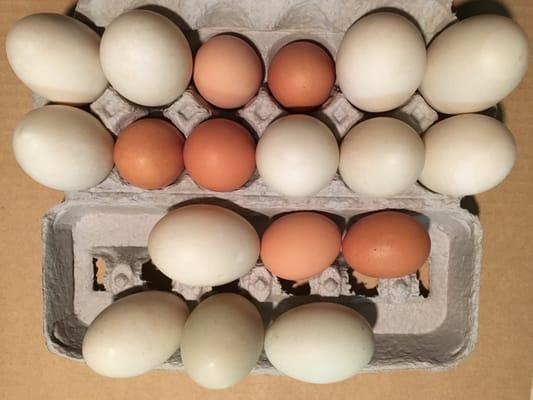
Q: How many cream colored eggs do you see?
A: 12